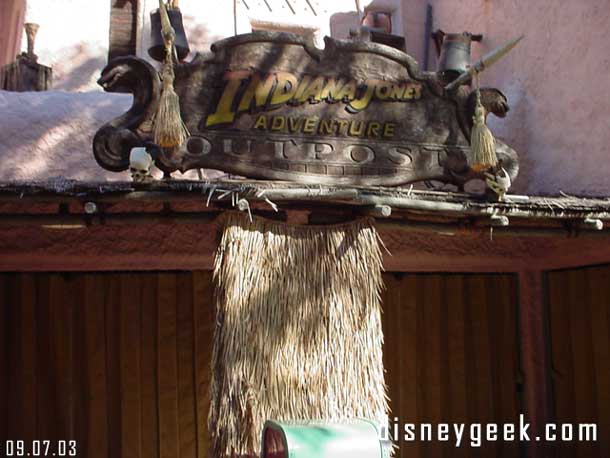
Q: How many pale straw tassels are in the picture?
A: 2